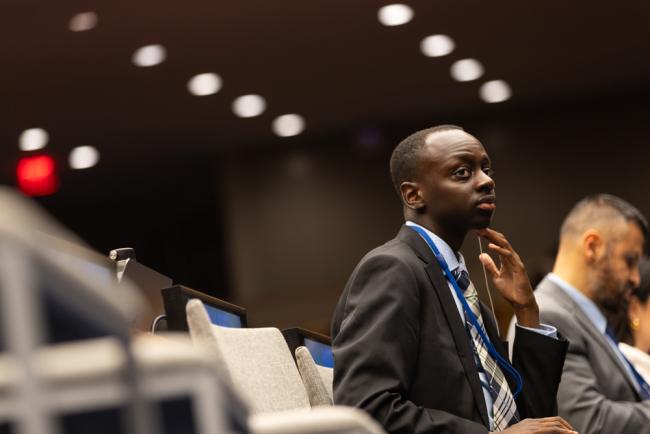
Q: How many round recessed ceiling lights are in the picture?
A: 11